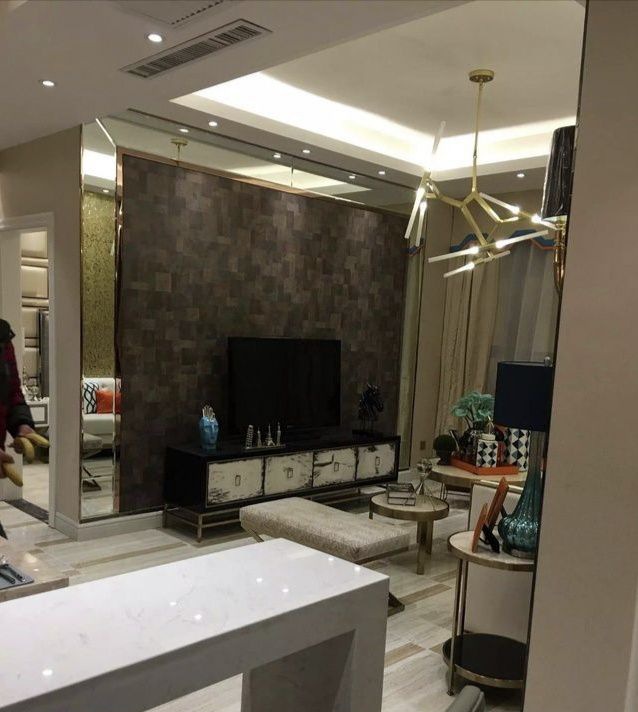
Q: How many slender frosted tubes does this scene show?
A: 9